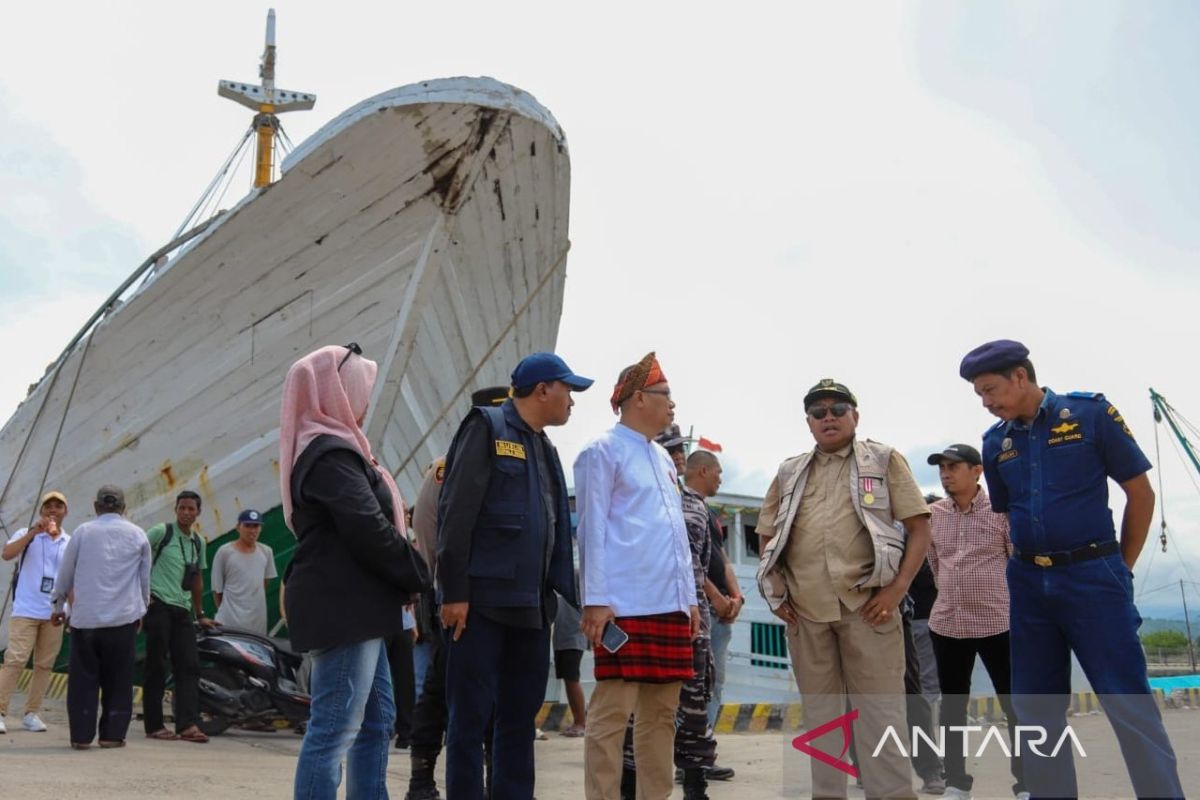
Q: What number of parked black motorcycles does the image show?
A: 1